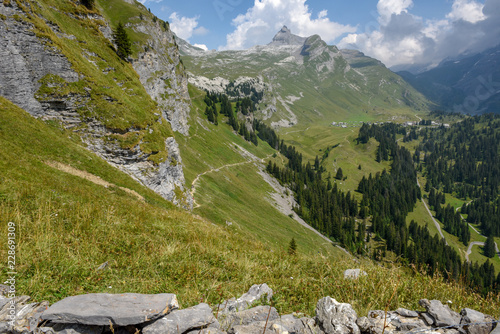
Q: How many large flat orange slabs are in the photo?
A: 0